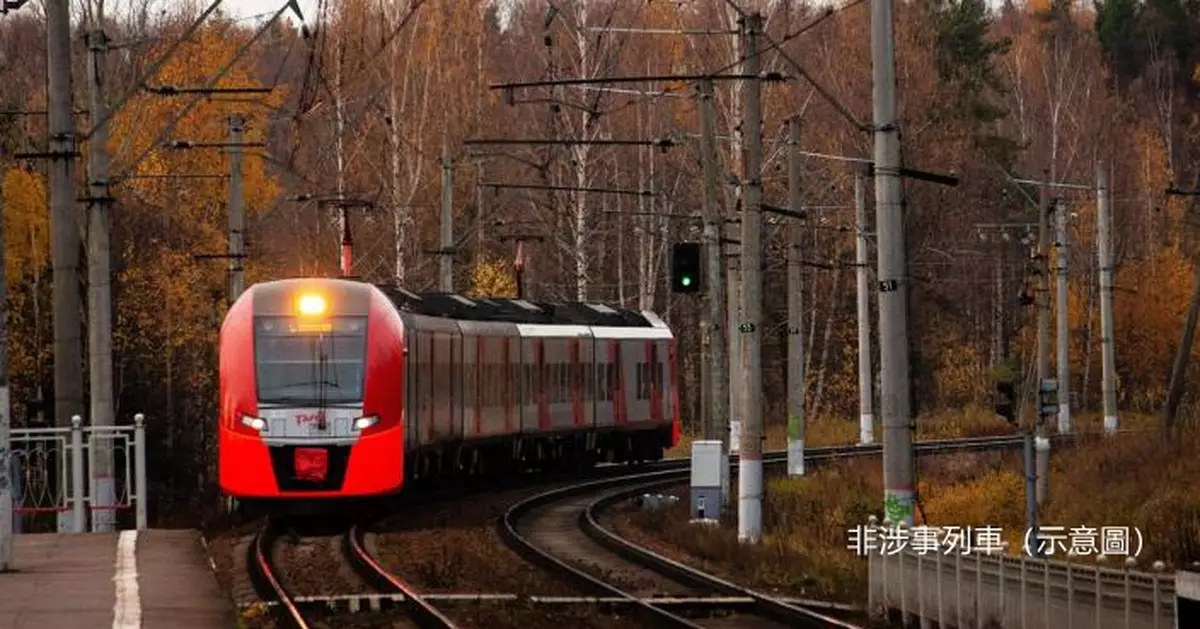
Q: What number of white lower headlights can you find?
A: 2